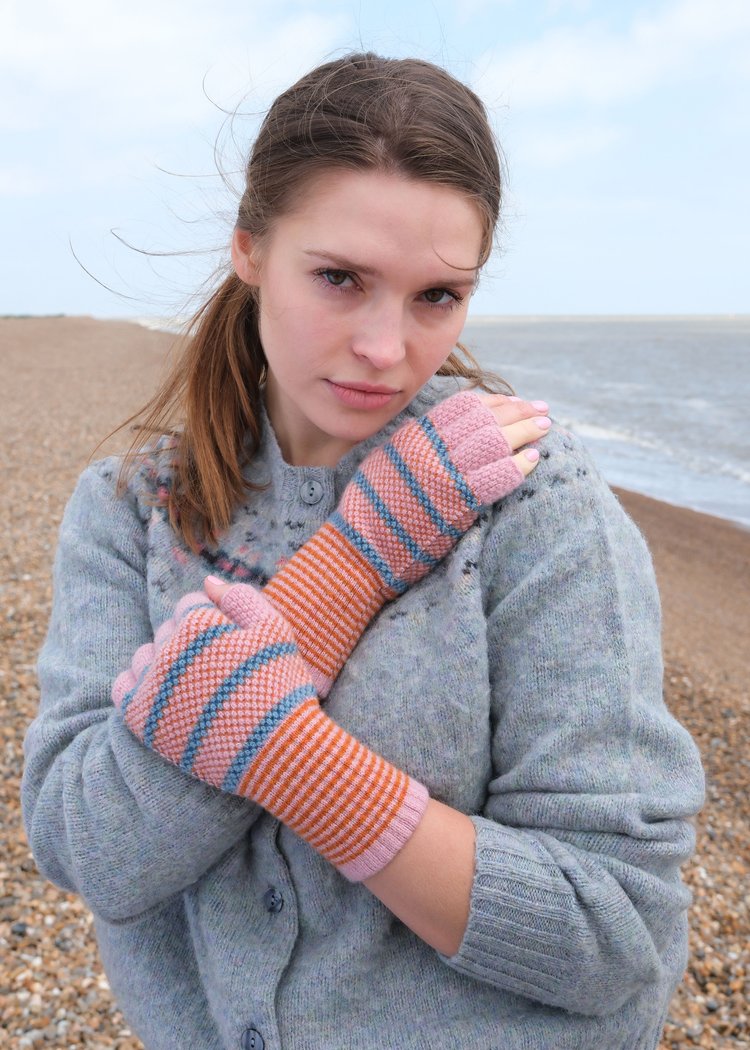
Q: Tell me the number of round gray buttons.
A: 3